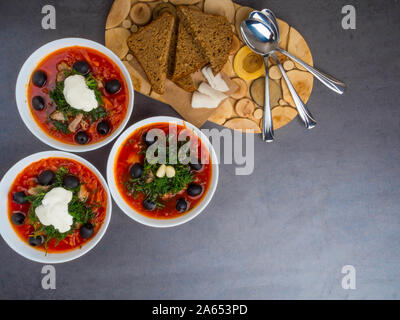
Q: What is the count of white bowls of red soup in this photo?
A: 3